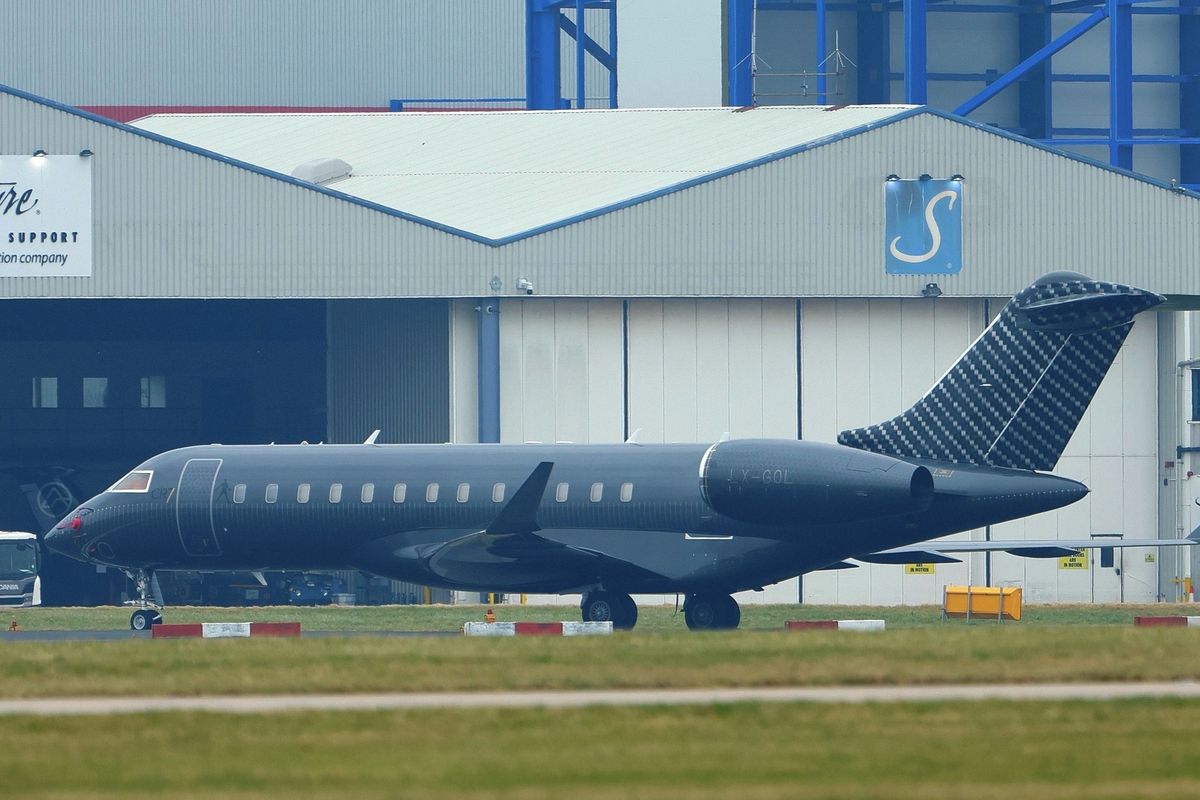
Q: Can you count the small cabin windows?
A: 12